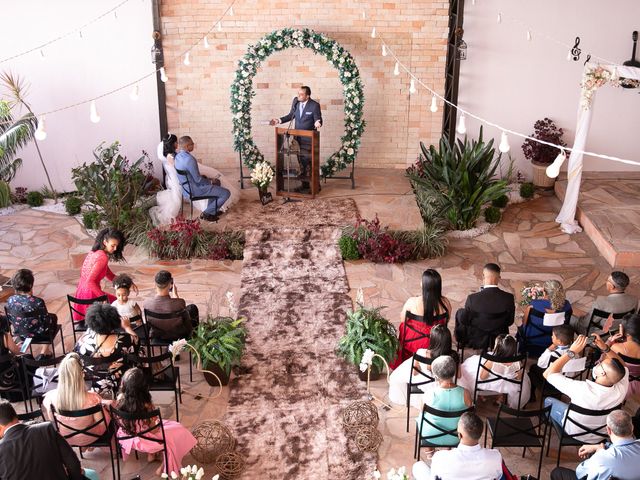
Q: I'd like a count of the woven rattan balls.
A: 4